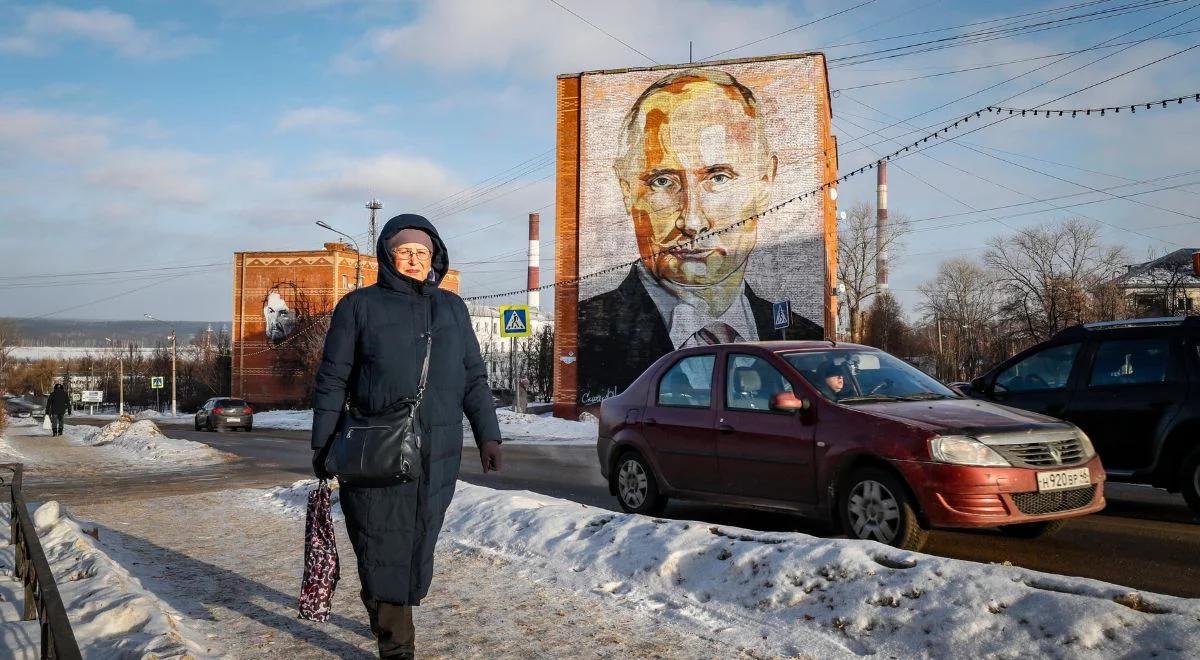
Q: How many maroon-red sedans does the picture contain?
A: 1